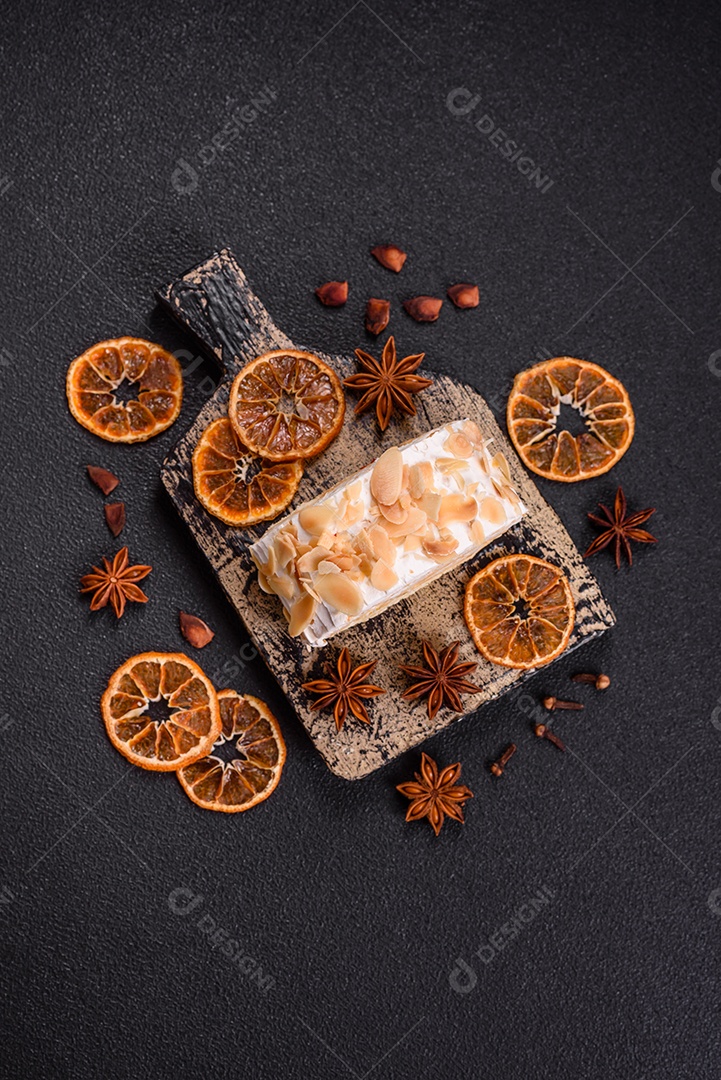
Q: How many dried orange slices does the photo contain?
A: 7